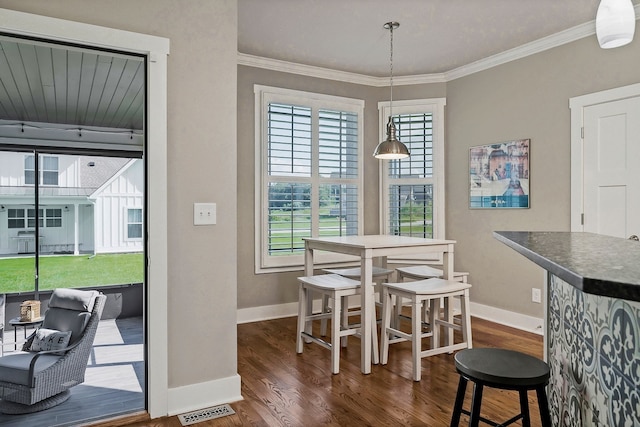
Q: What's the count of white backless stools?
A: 4